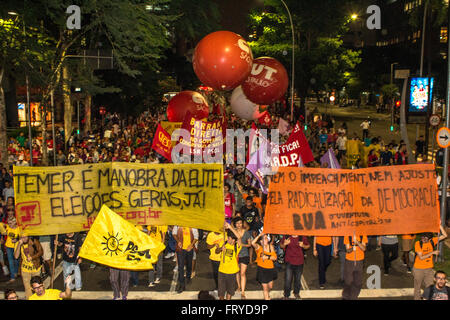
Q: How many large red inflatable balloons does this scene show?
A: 3